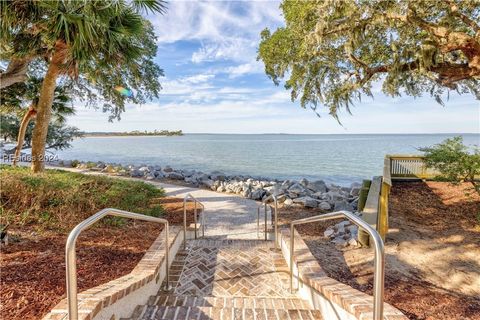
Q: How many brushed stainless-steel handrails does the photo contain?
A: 4